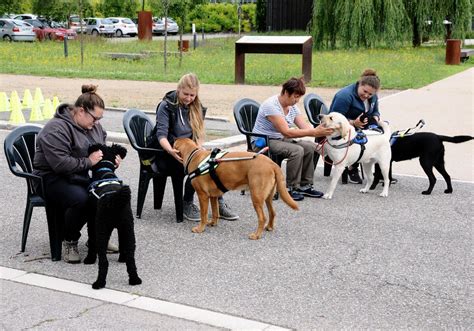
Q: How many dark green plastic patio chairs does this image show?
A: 4